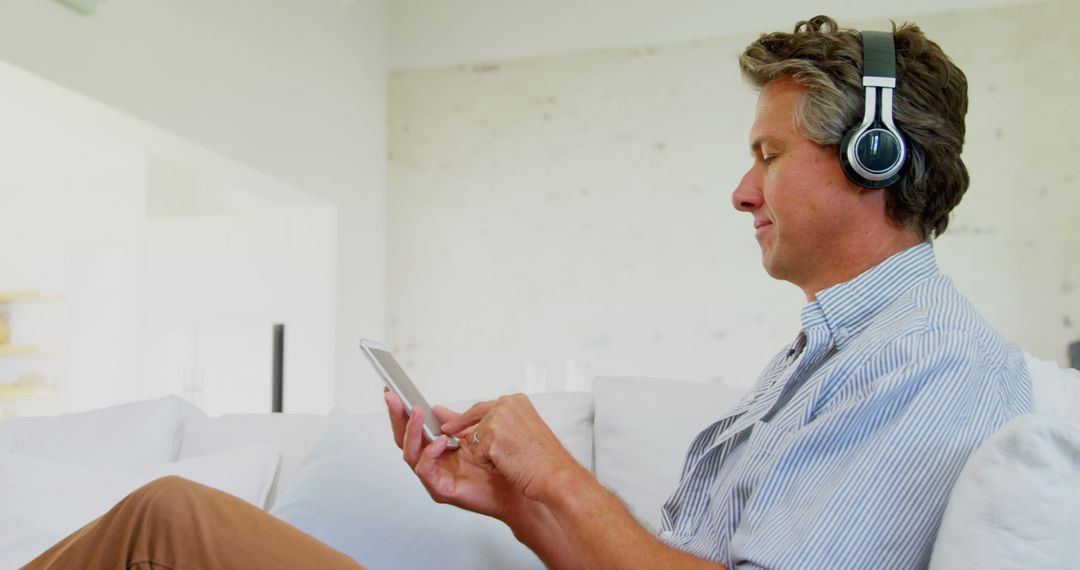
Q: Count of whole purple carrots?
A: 0